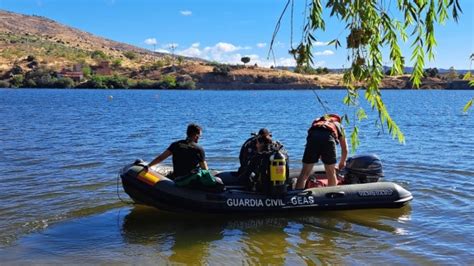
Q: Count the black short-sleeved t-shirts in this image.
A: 1